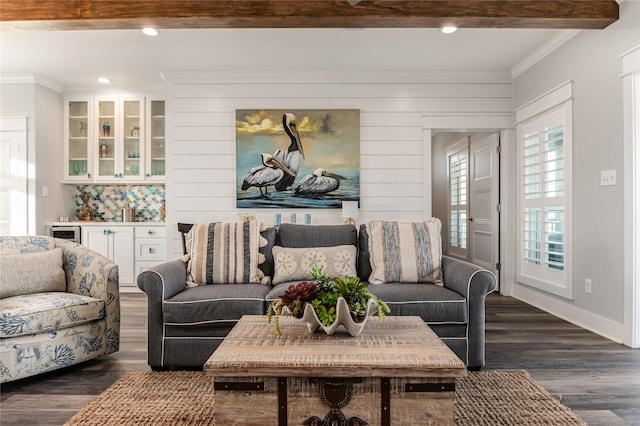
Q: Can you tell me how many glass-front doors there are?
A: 4